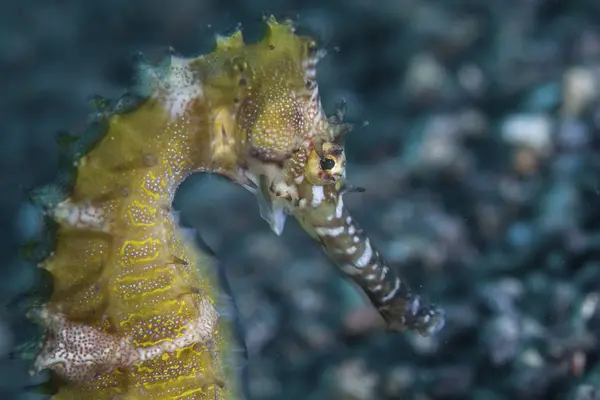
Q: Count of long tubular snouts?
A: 1